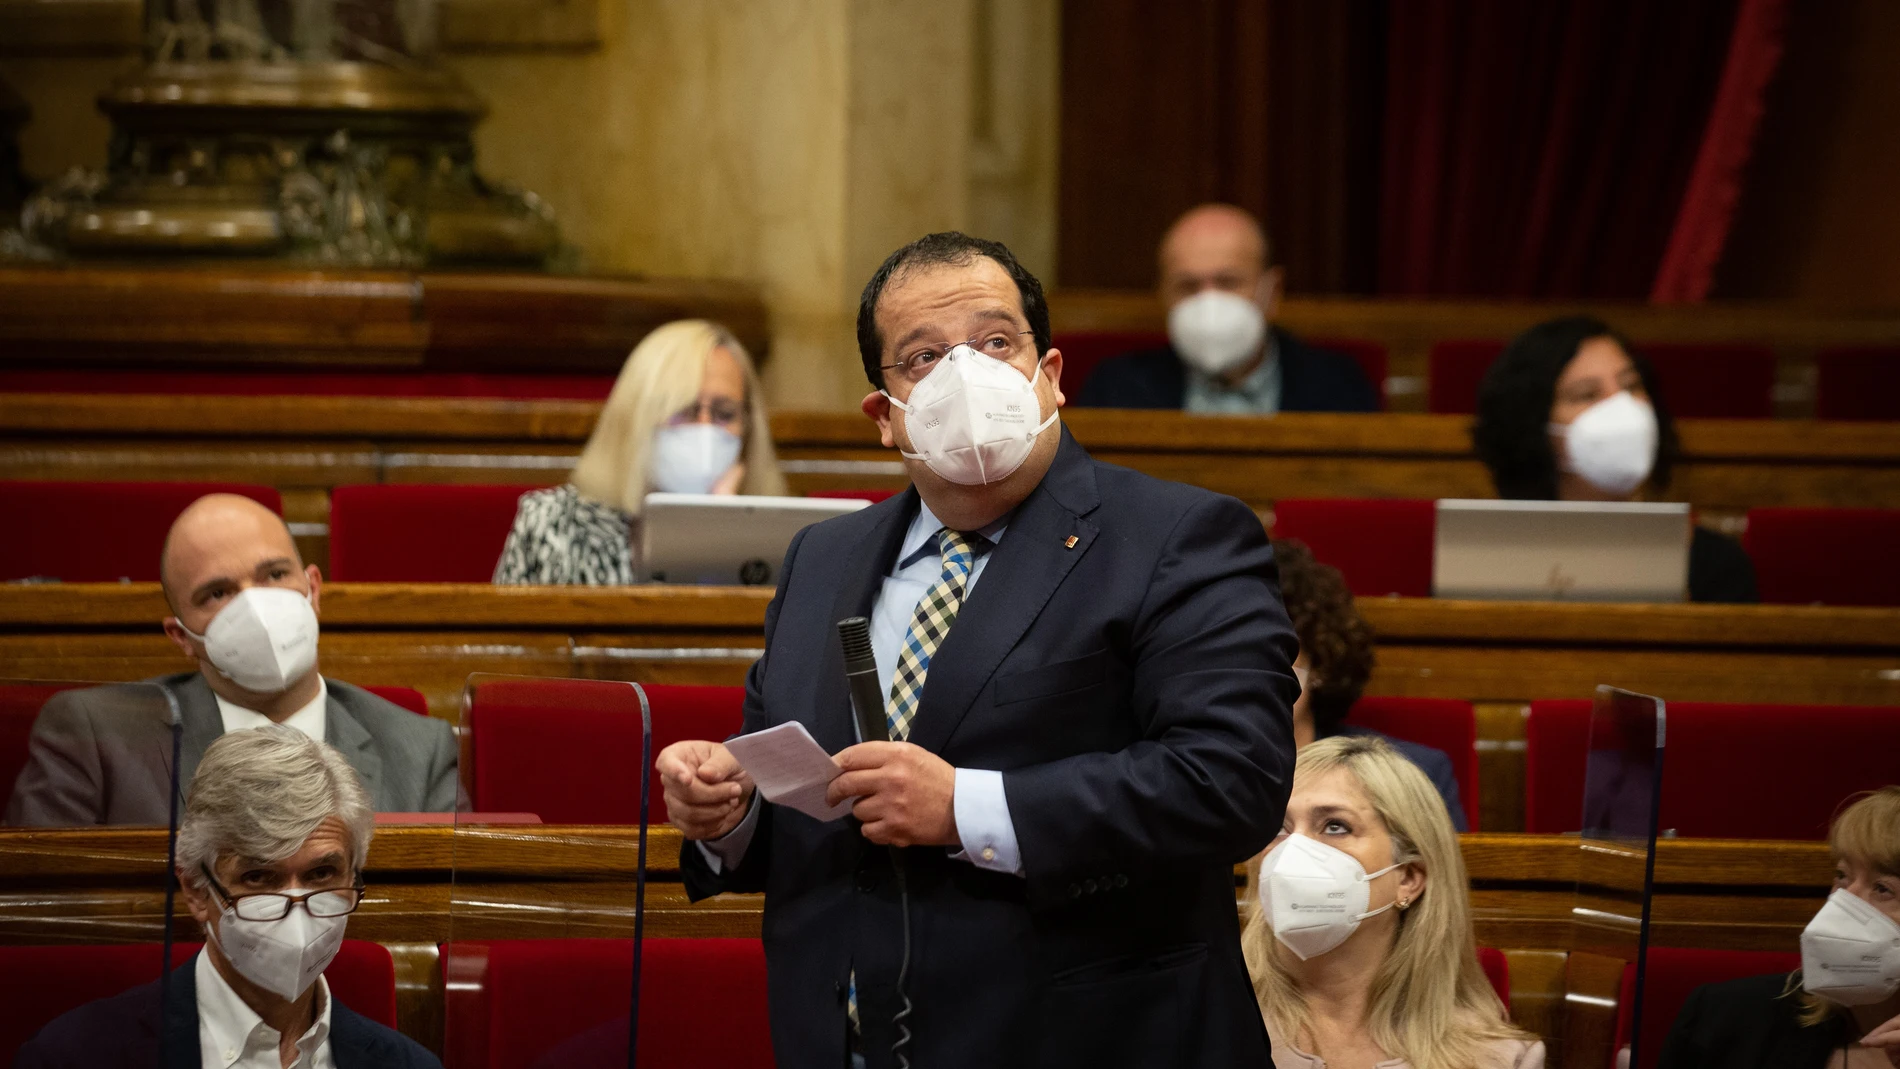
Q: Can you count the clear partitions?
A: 3